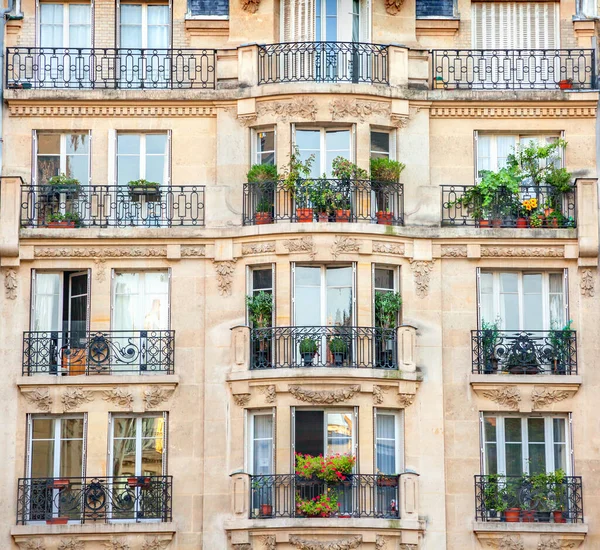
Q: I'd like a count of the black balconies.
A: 12